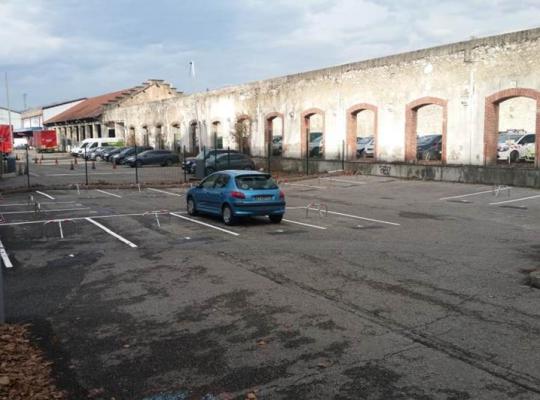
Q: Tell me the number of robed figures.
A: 0